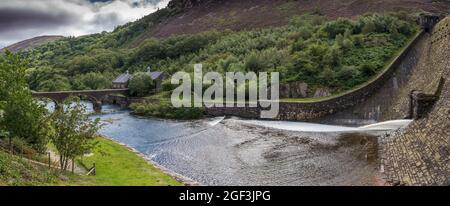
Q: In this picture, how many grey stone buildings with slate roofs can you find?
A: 2